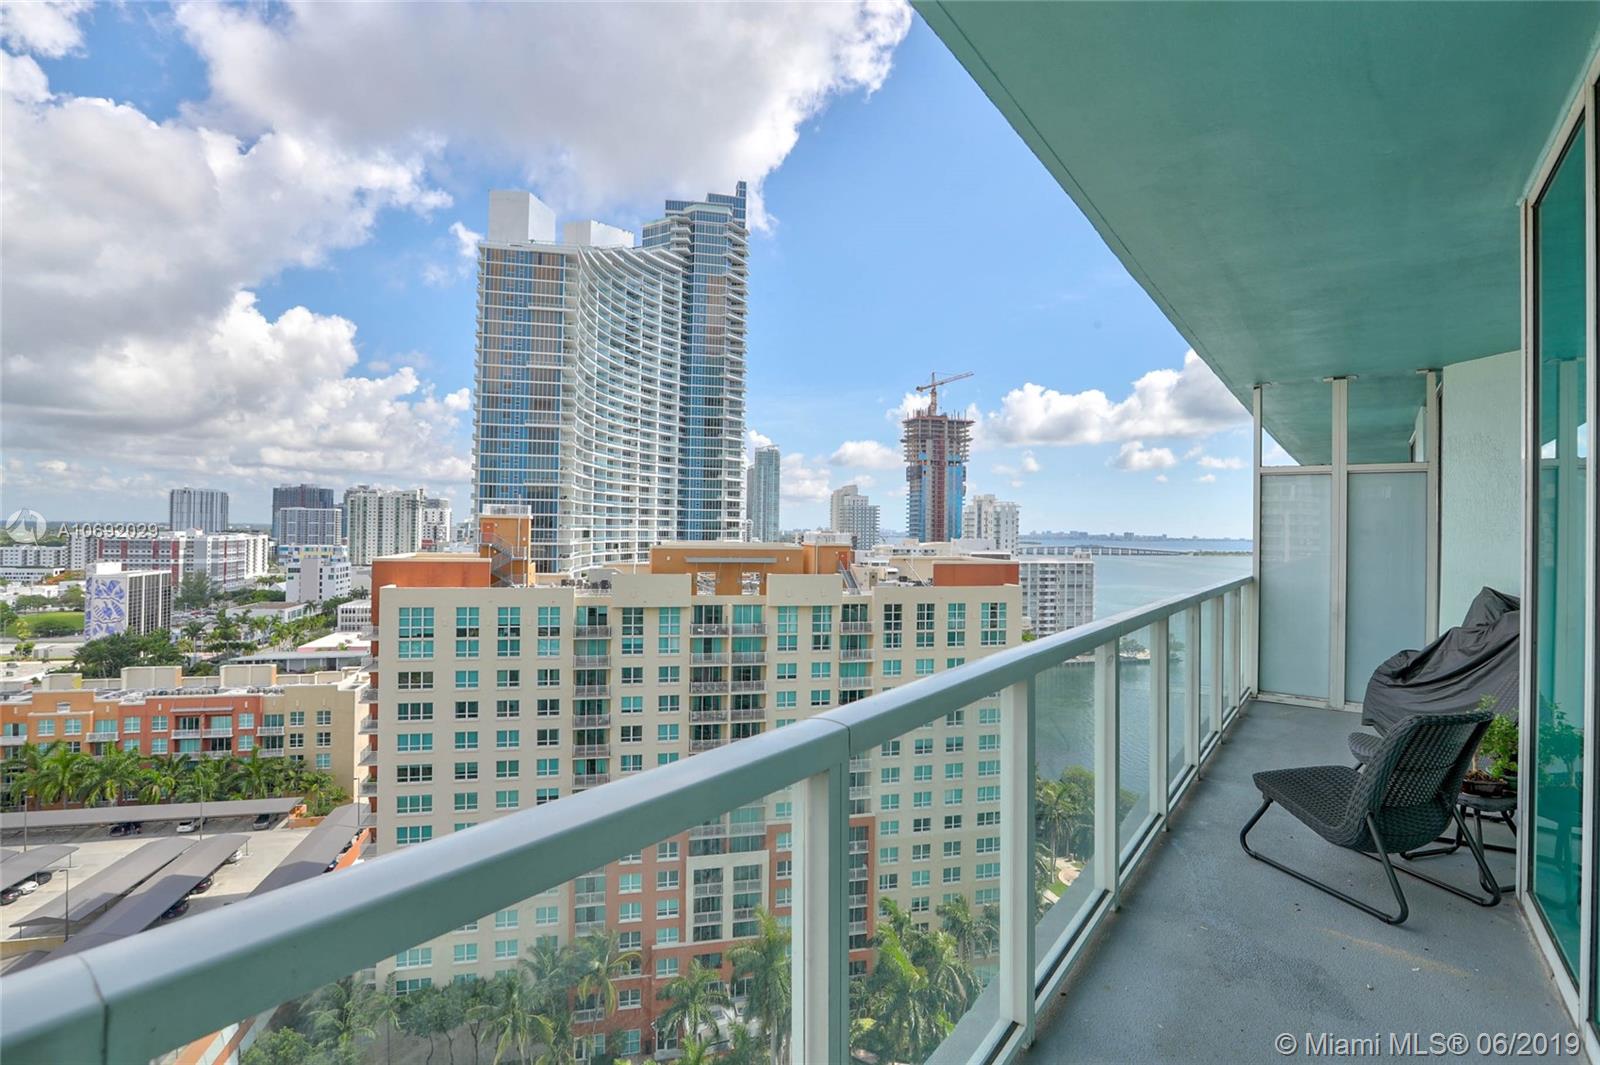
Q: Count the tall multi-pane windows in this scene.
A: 12